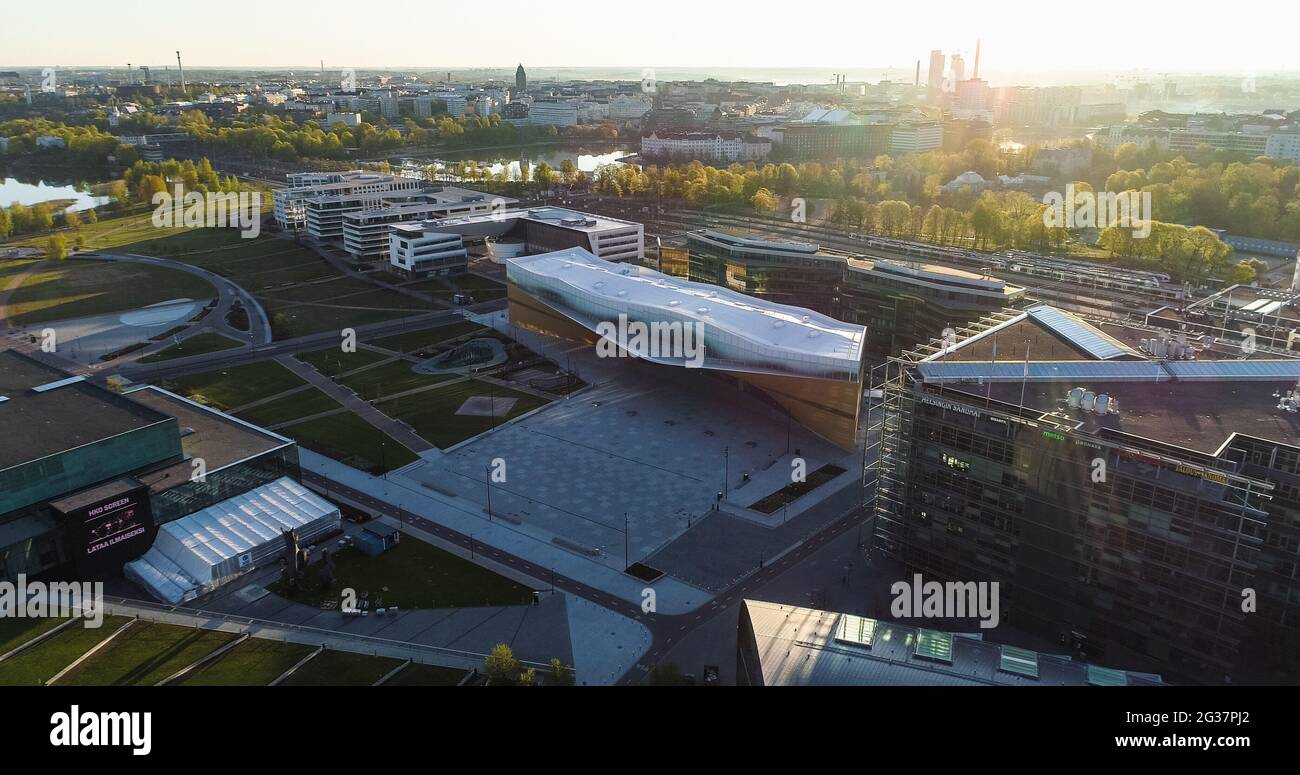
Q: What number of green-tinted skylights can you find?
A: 4